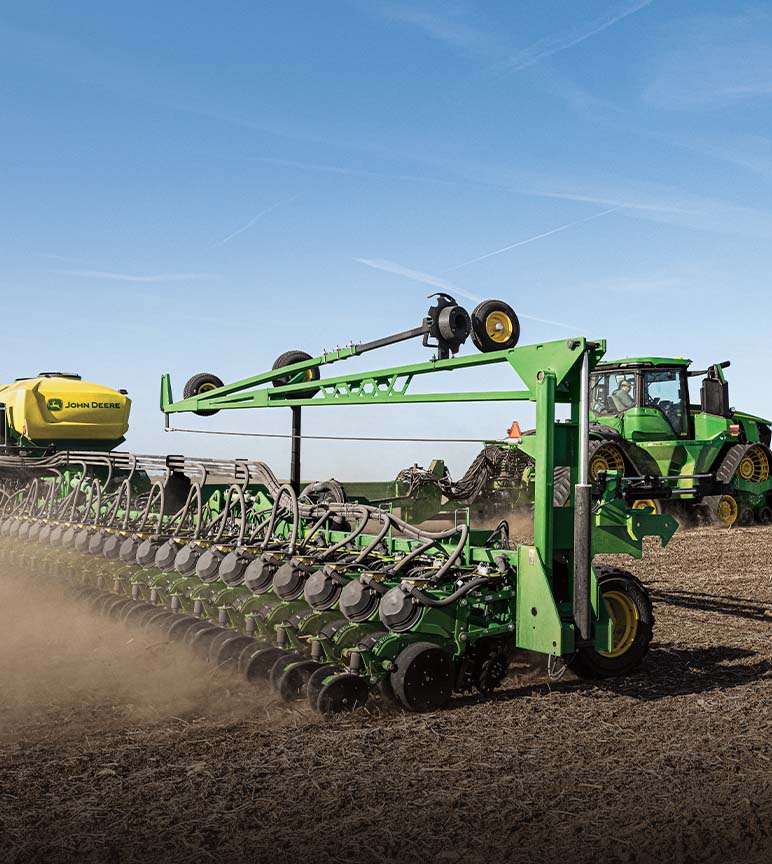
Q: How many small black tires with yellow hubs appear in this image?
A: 3